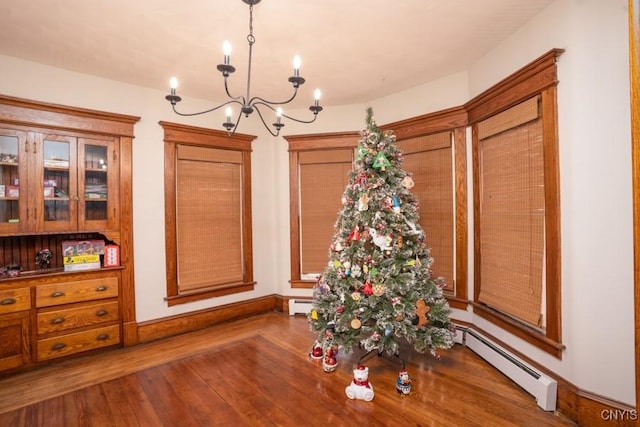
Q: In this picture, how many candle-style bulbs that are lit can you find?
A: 6